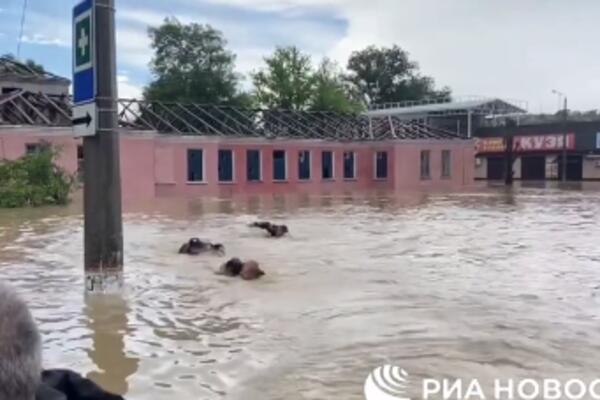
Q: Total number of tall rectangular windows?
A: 10